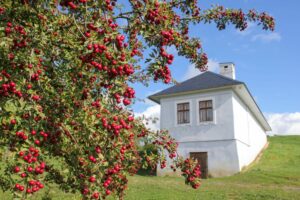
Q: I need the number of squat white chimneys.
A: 1